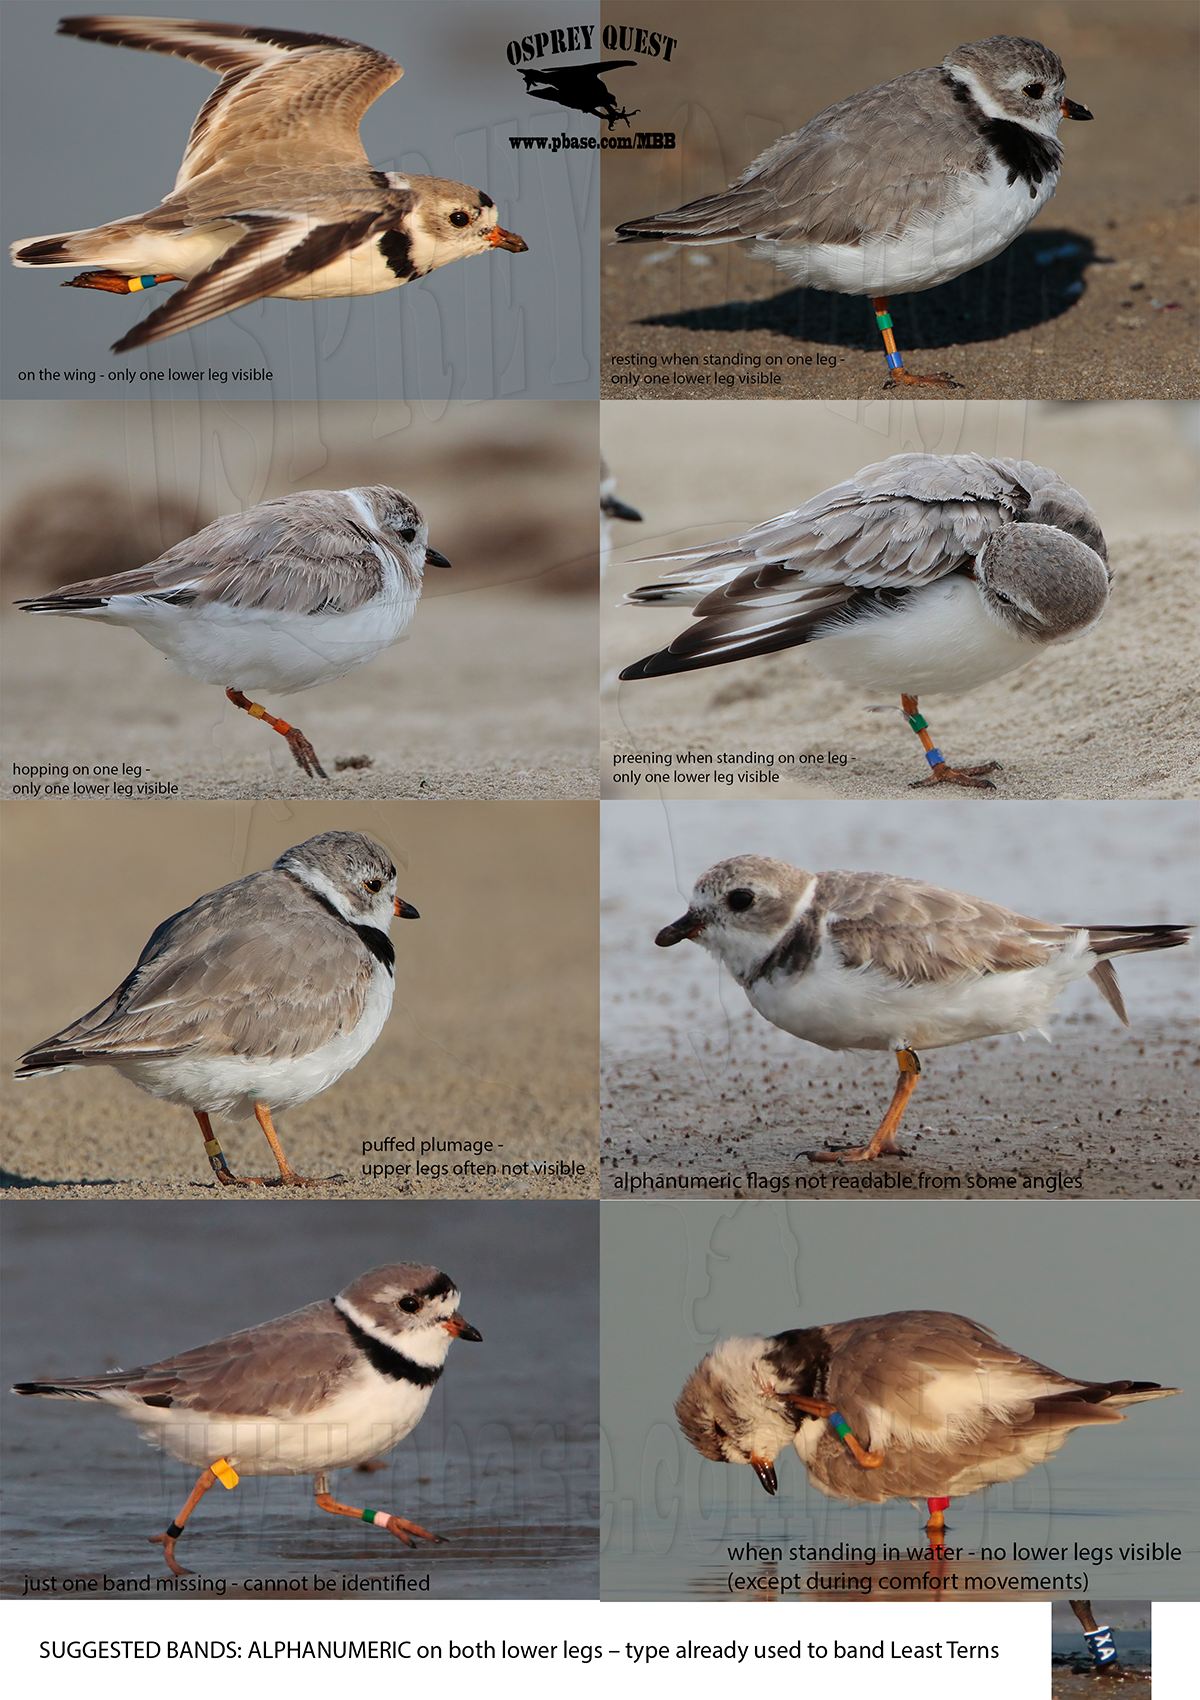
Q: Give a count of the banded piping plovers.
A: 8